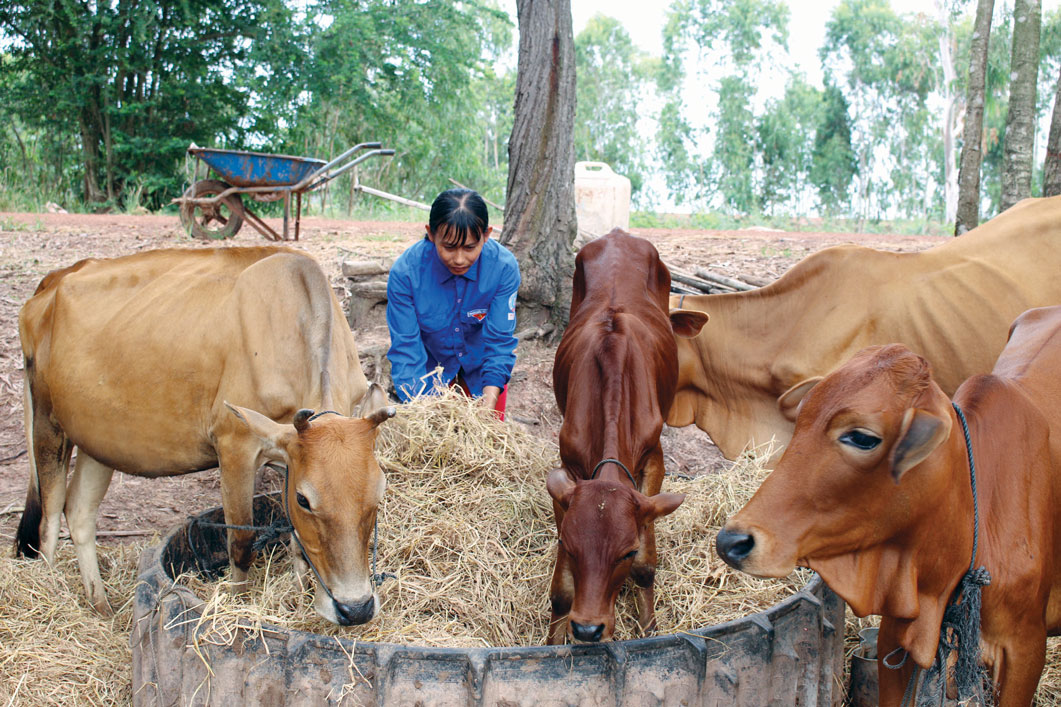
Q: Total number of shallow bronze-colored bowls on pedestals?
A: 0